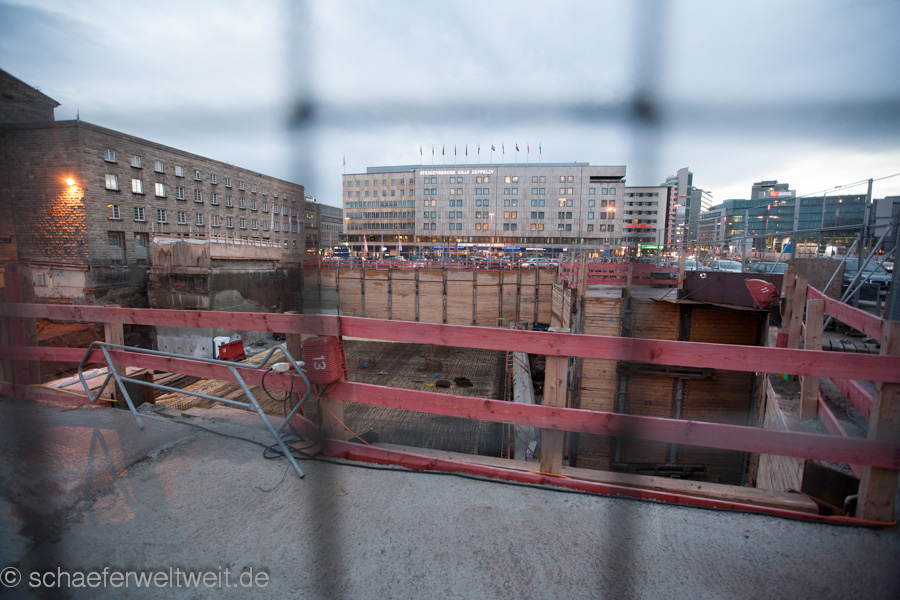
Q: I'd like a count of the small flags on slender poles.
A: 12